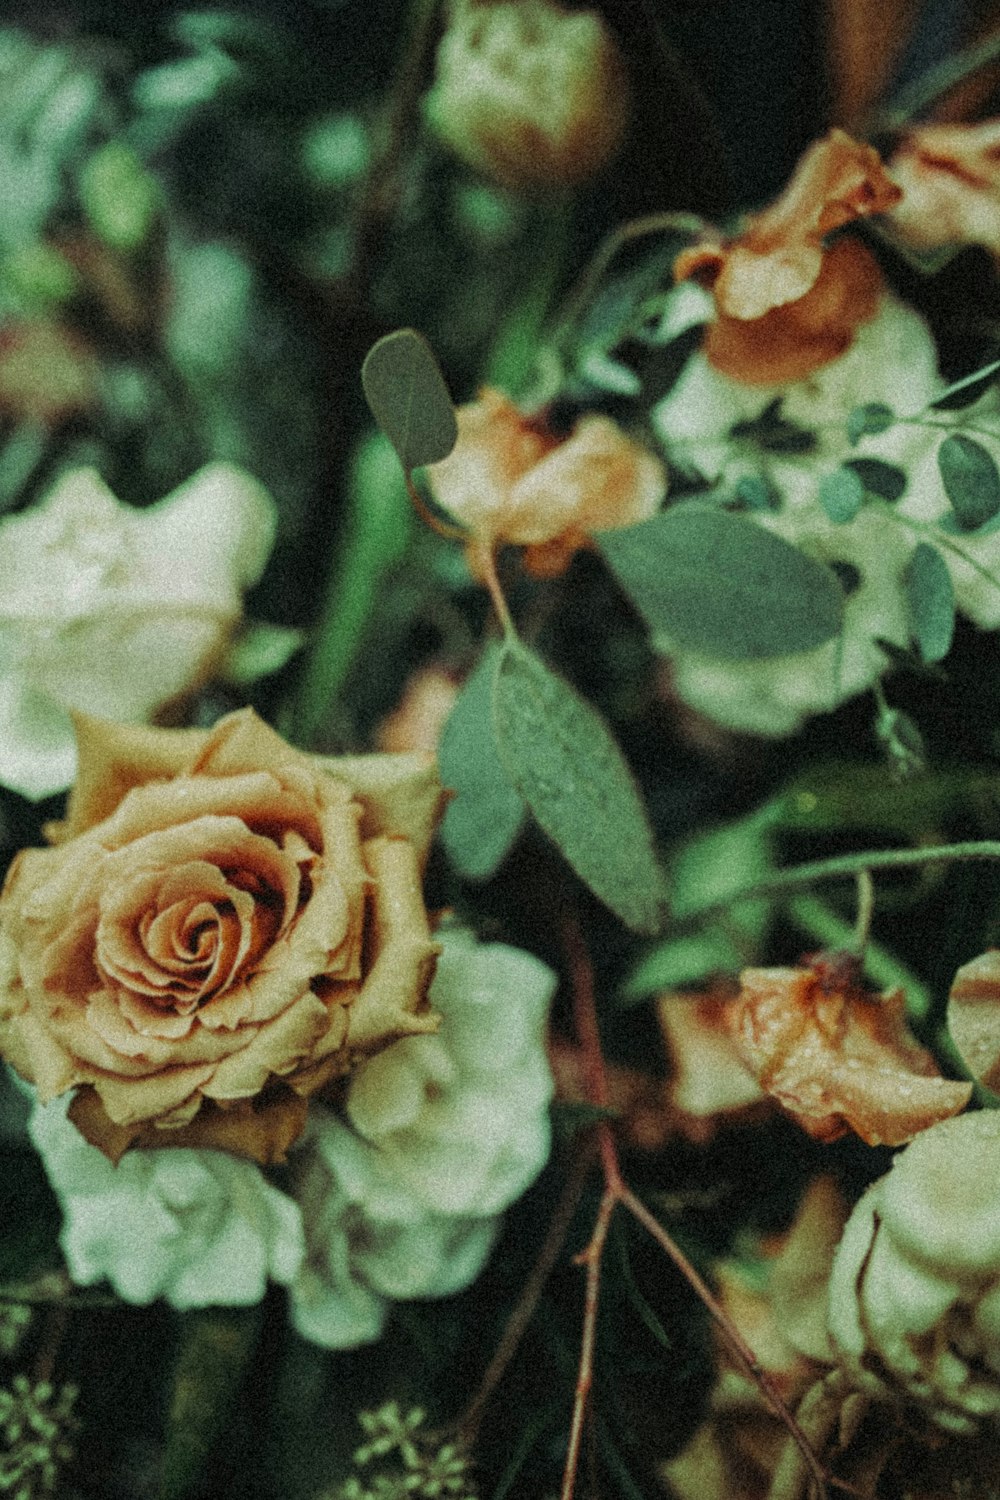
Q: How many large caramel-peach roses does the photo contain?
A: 1